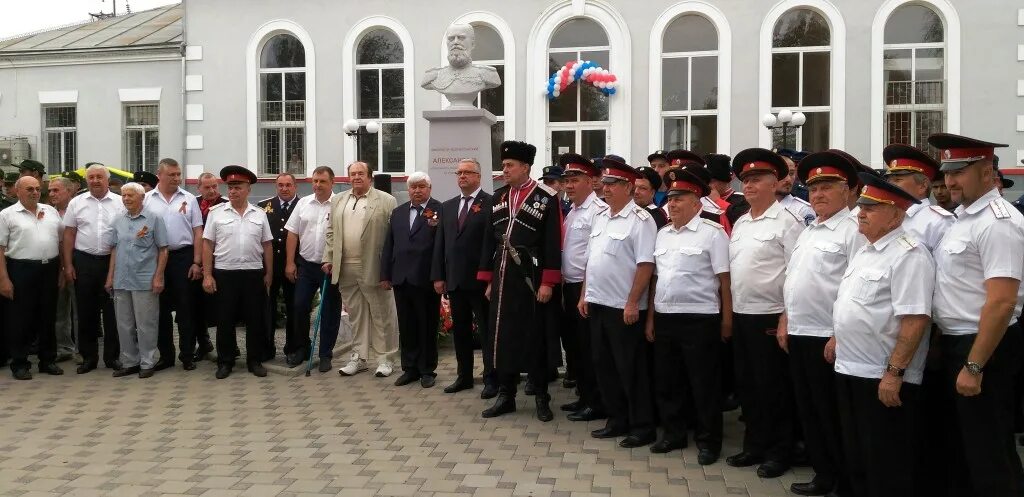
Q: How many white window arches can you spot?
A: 7